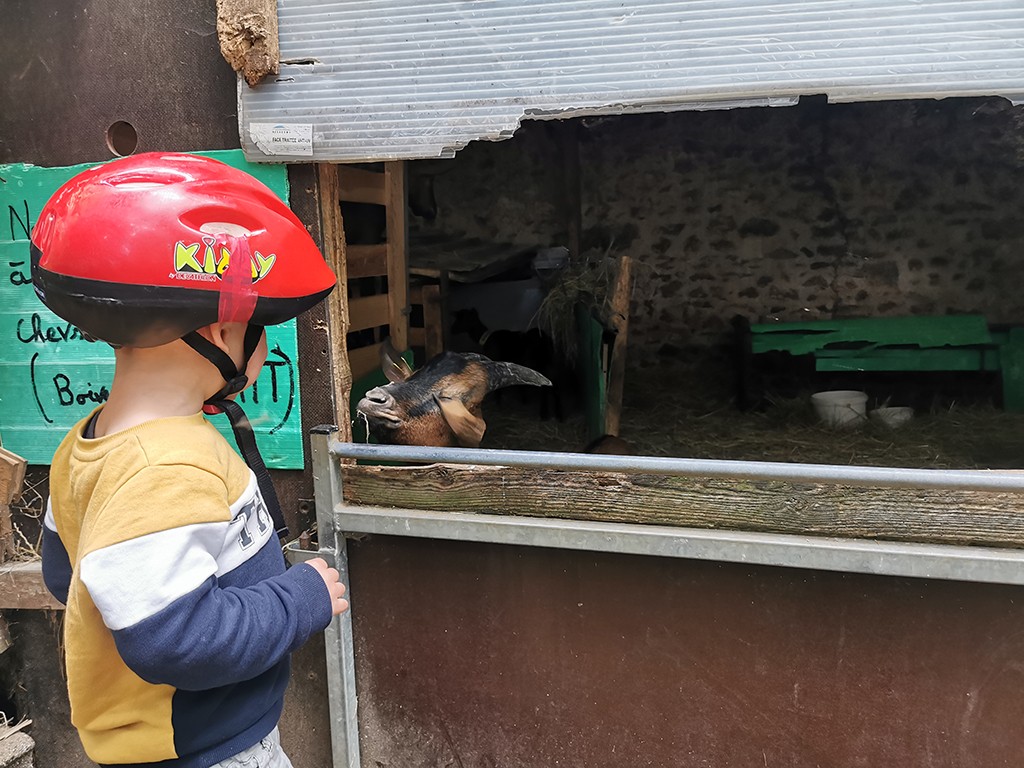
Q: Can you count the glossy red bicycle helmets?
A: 1